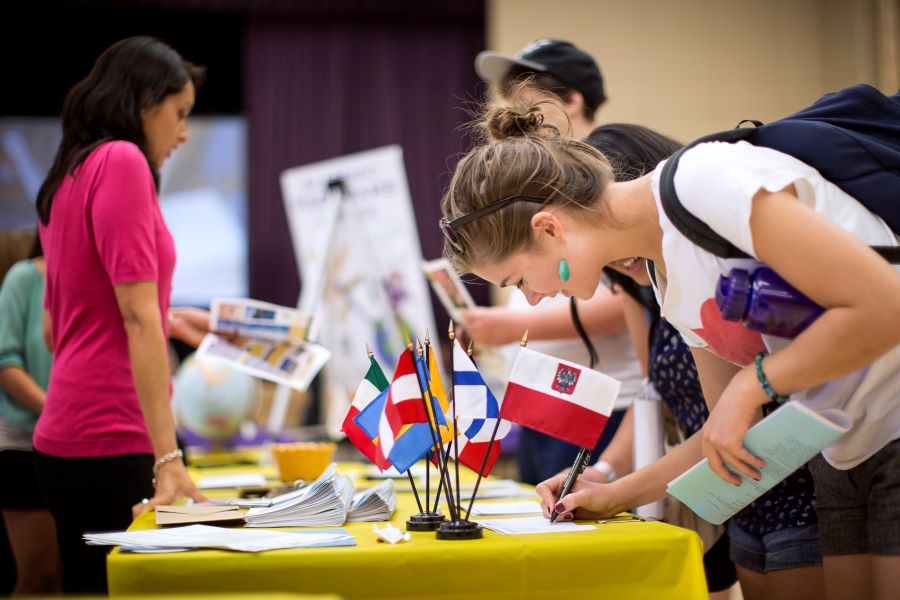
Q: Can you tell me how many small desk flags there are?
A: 7